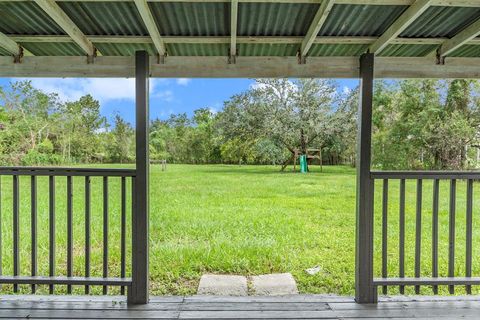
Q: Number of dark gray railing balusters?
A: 13